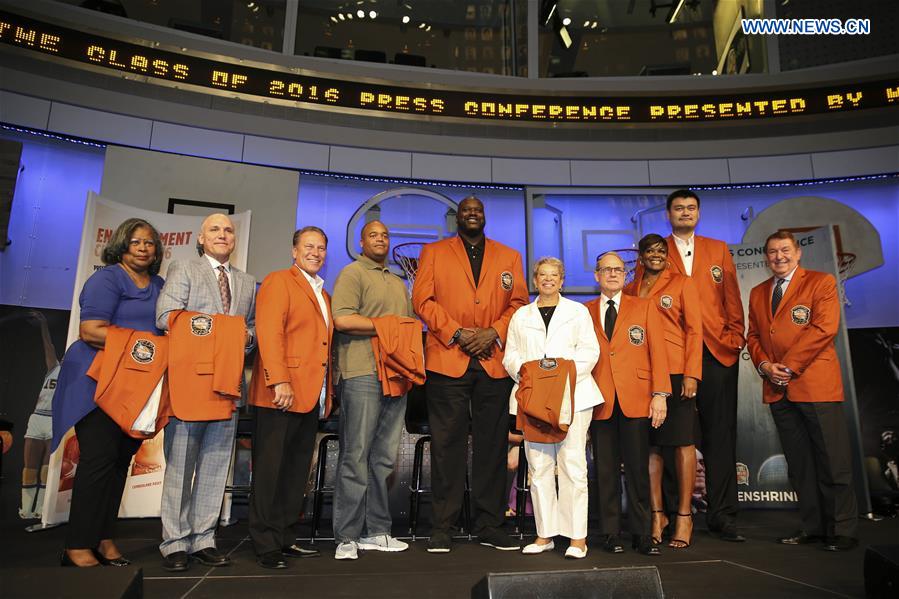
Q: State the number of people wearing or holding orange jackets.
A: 10